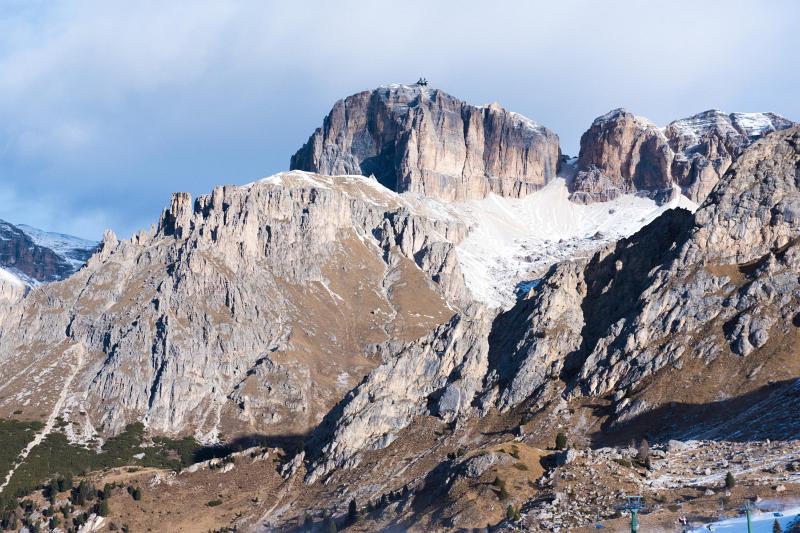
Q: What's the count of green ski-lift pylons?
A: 2